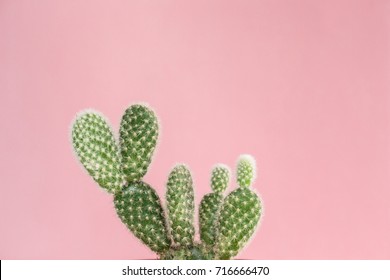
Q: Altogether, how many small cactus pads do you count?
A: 2